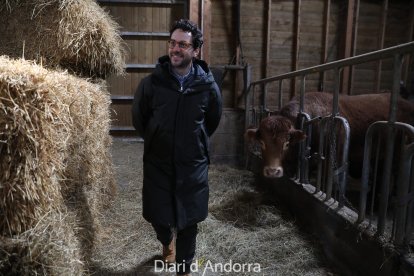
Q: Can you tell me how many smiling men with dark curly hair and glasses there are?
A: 1